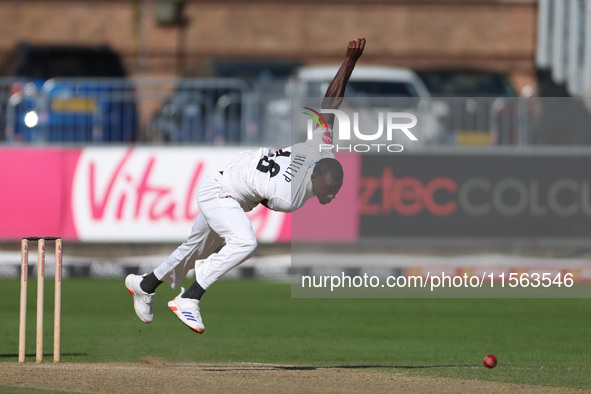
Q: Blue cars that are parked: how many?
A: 1